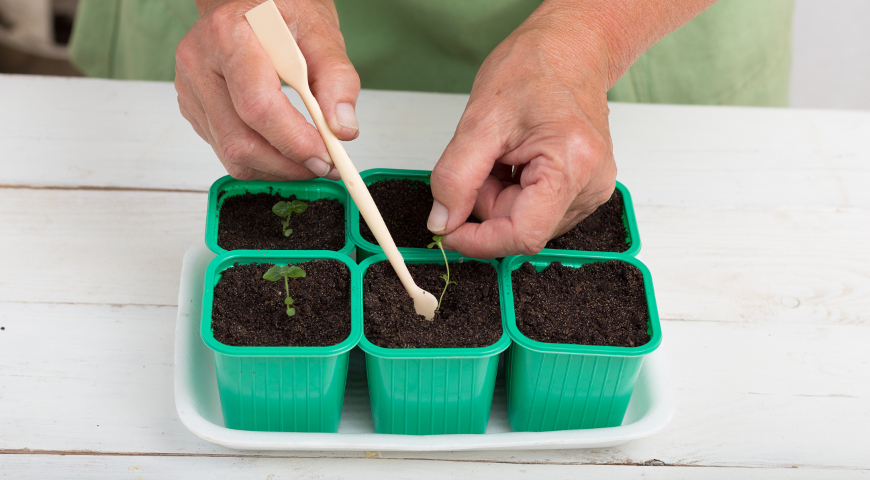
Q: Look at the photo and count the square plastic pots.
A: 6